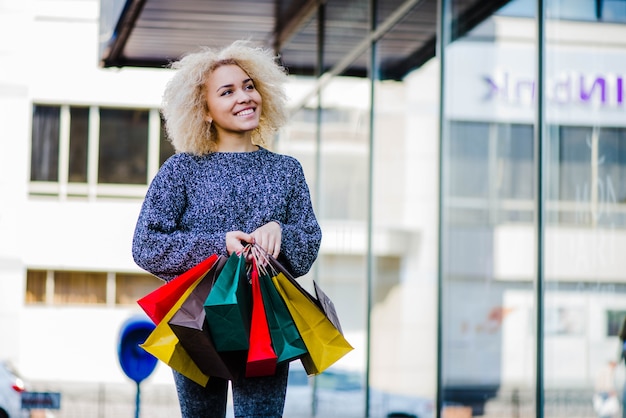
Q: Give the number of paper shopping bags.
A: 8